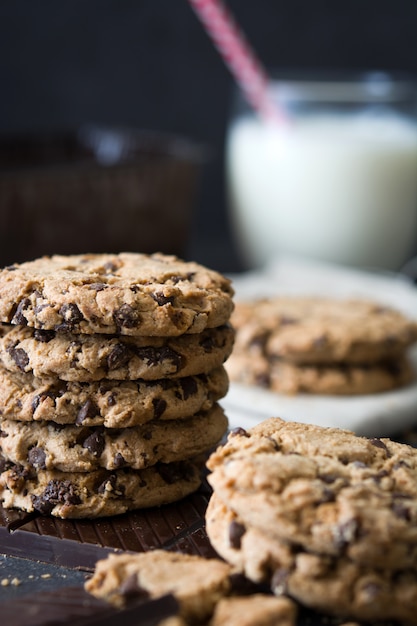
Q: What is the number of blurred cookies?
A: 2